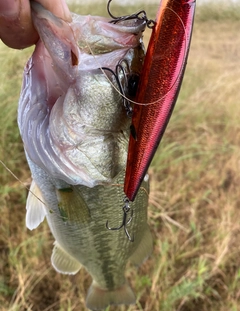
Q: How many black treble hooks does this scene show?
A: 3